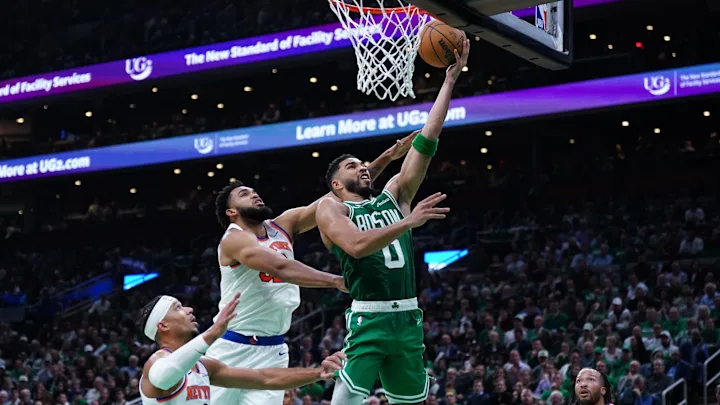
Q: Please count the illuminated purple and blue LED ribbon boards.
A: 2